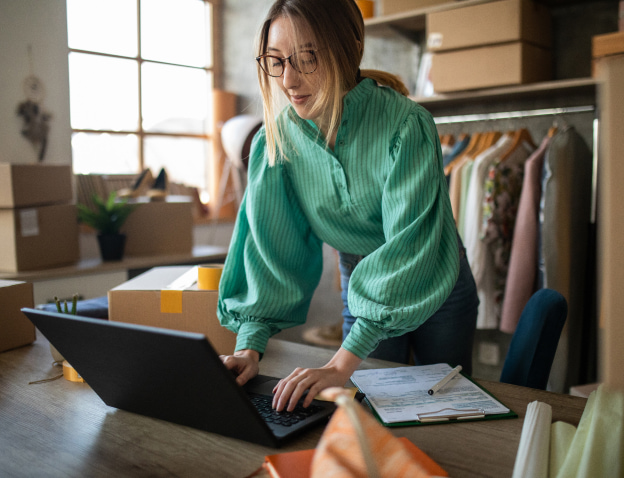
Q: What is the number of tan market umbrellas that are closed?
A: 0